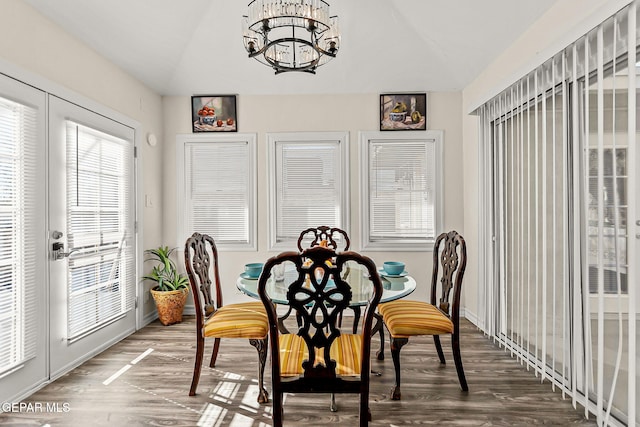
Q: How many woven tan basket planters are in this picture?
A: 1